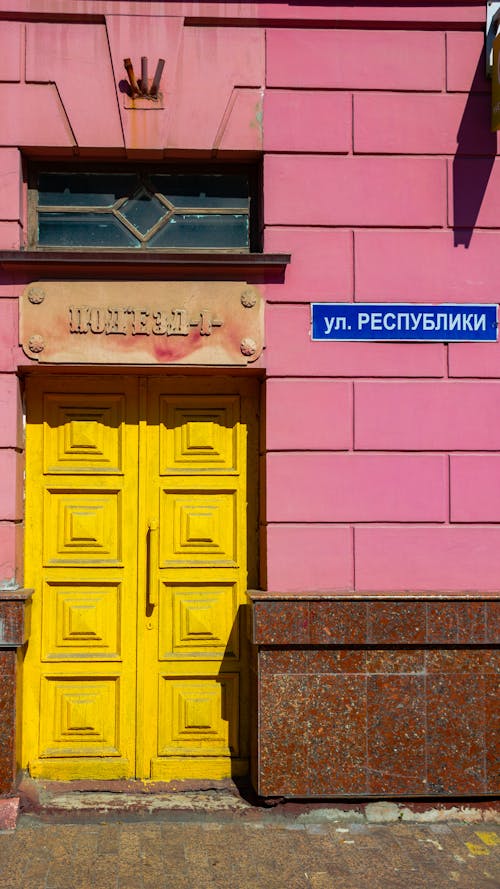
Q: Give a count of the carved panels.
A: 8